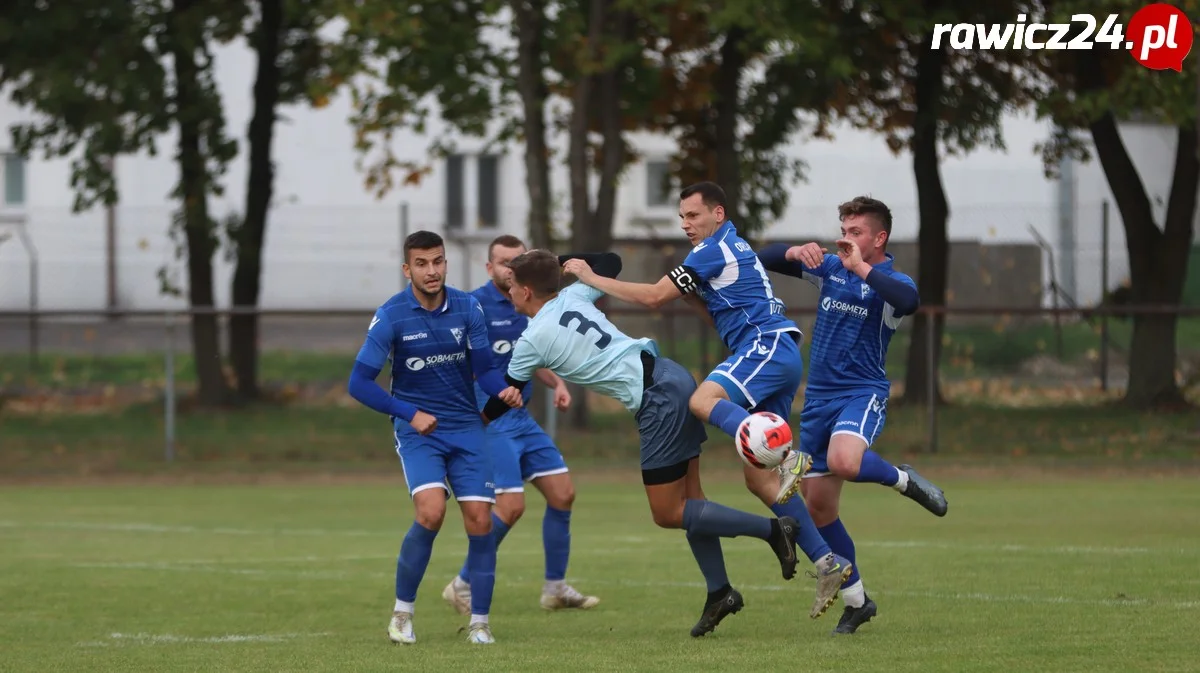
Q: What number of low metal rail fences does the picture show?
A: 1